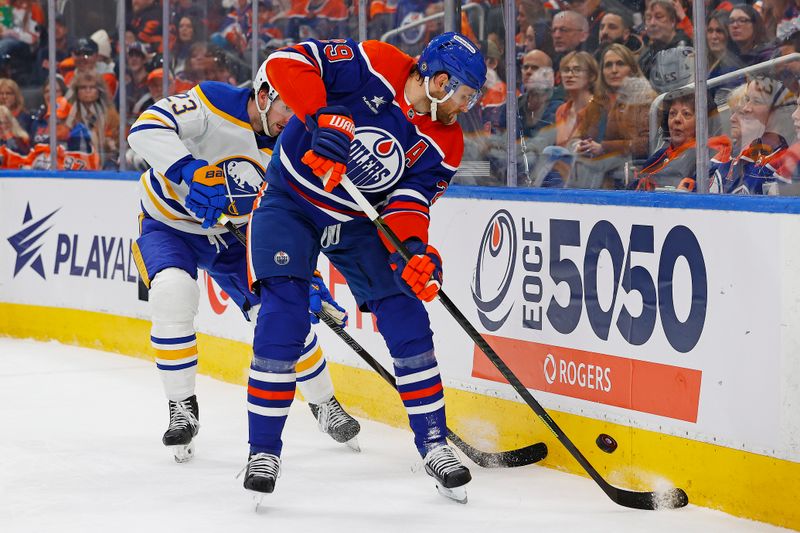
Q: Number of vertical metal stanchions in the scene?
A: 8